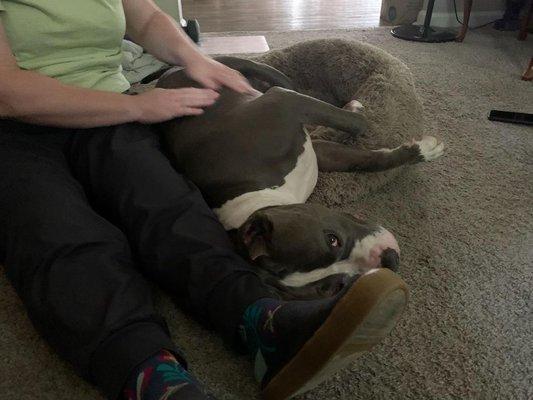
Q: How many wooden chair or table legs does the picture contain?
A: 3